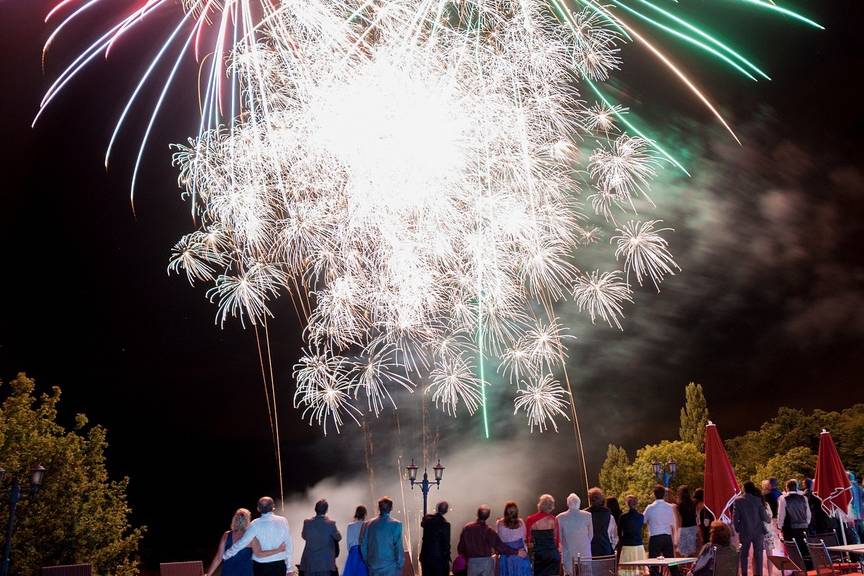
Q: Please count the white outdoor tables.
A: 2